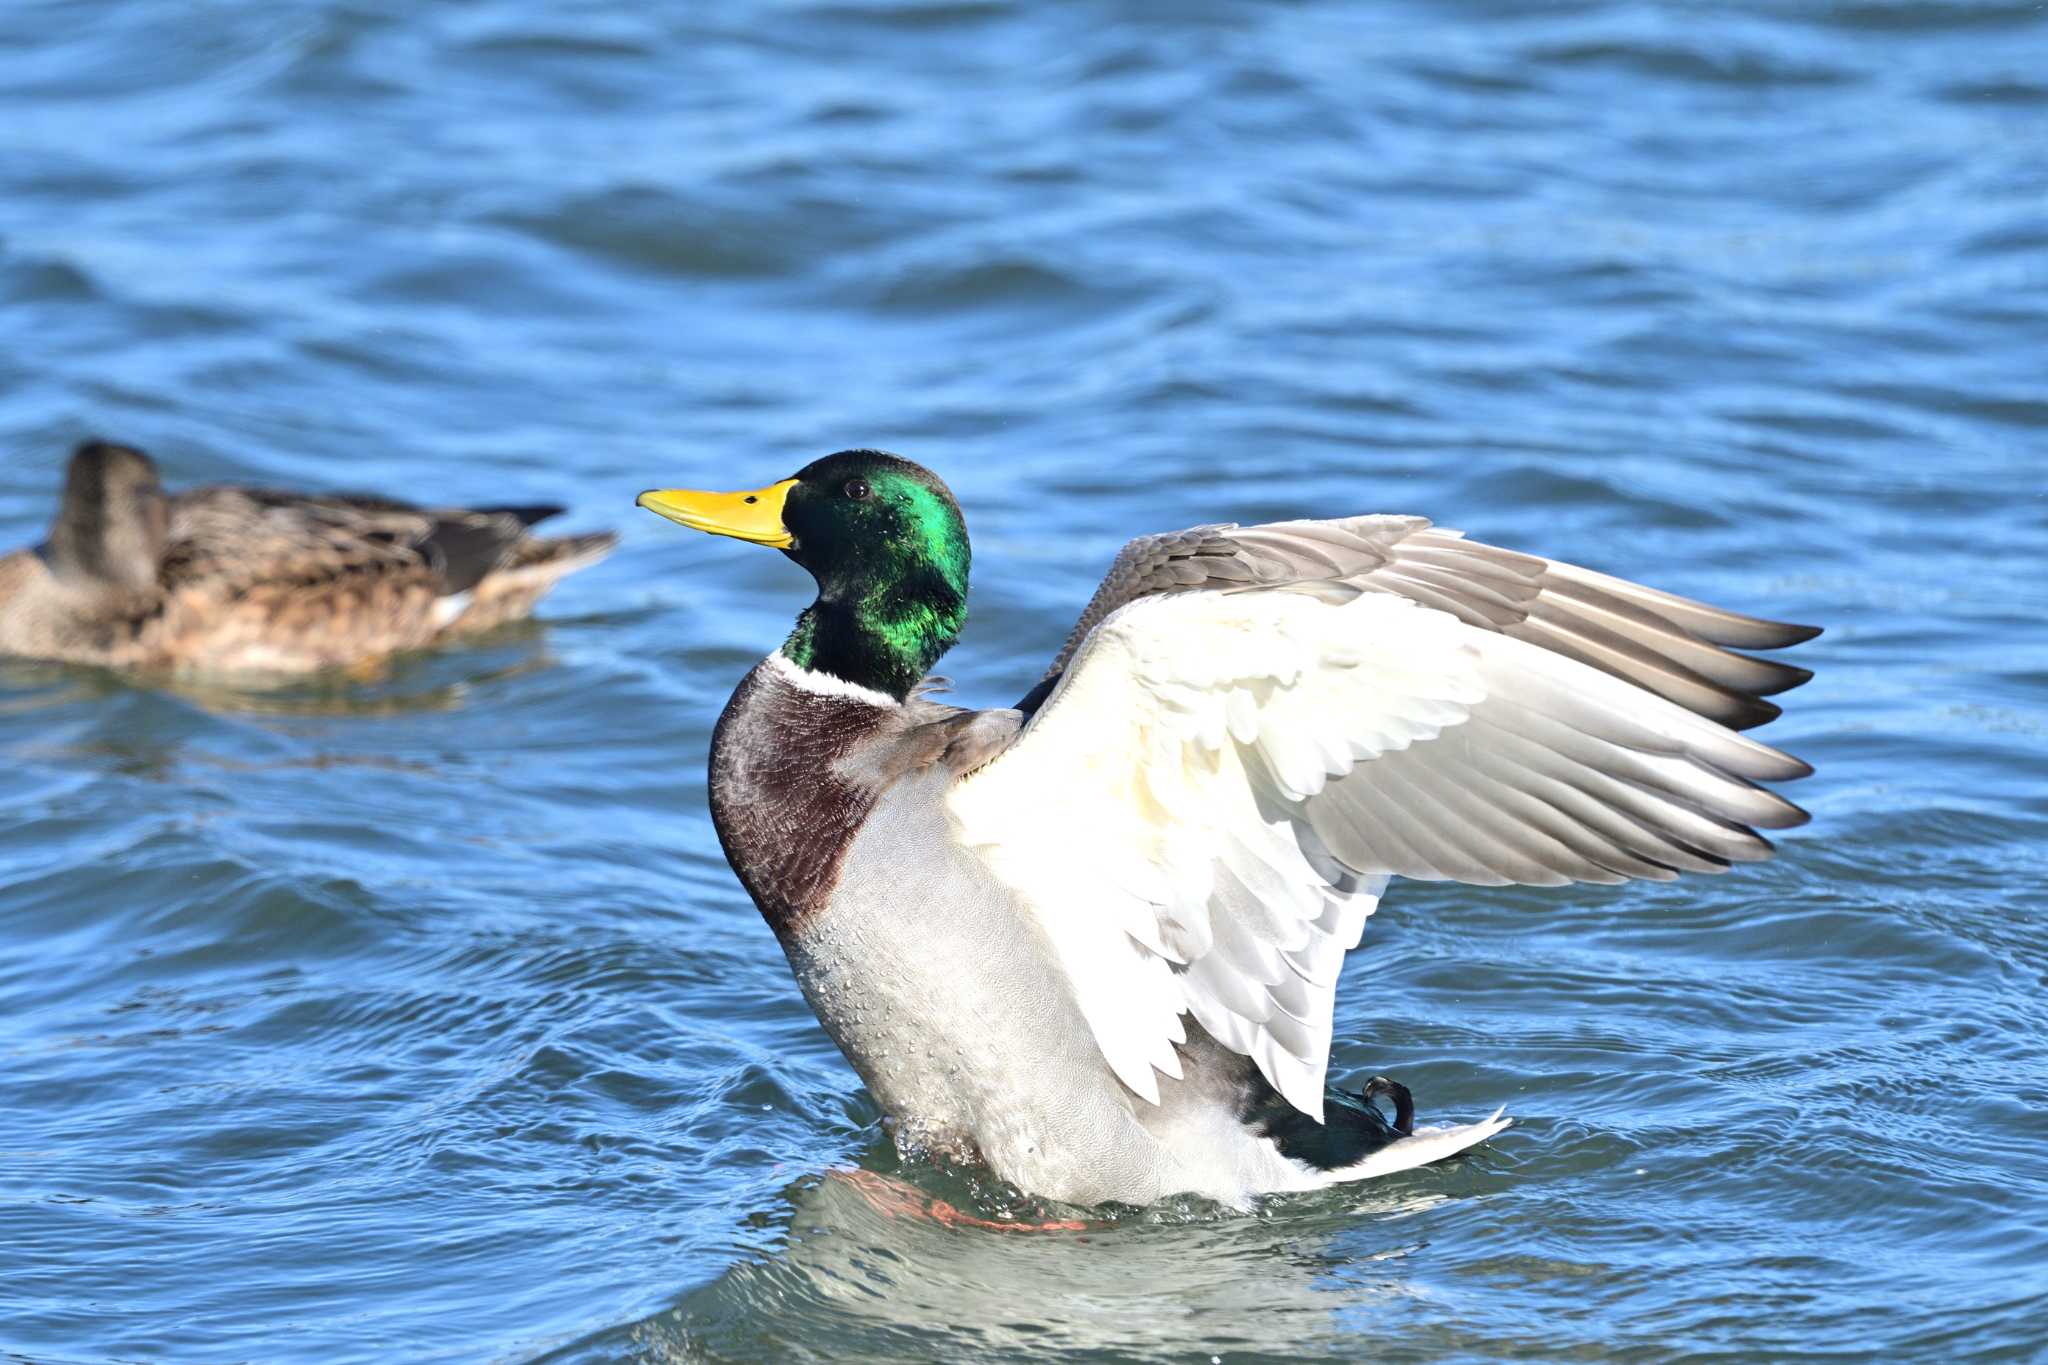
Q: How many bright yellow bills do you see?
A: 1